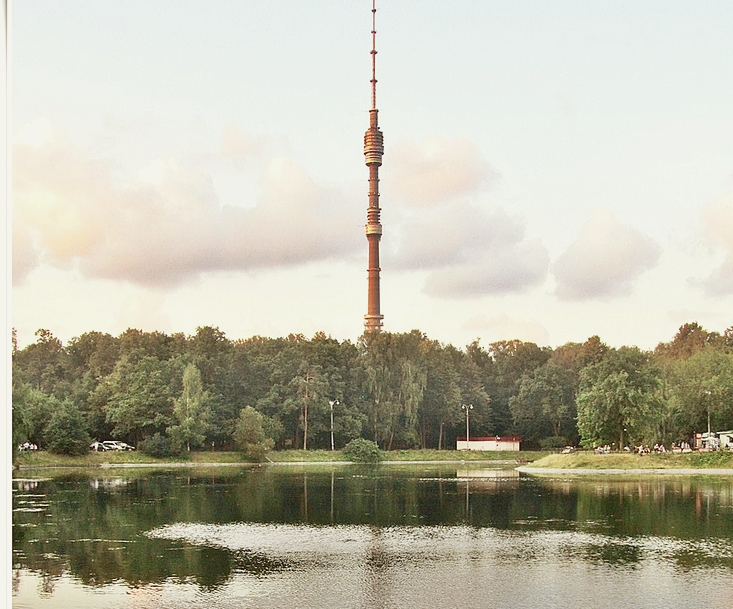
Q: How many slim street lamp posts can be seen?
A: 3